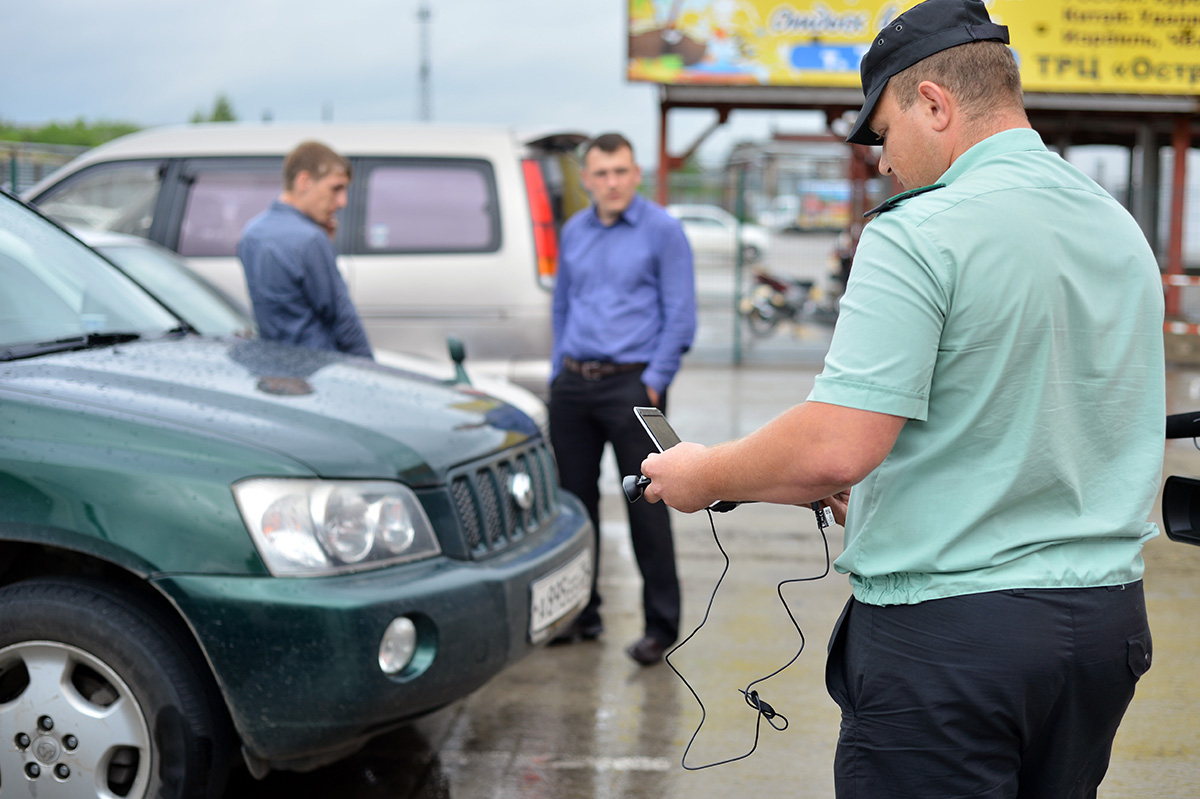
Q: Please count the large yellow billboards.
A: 1